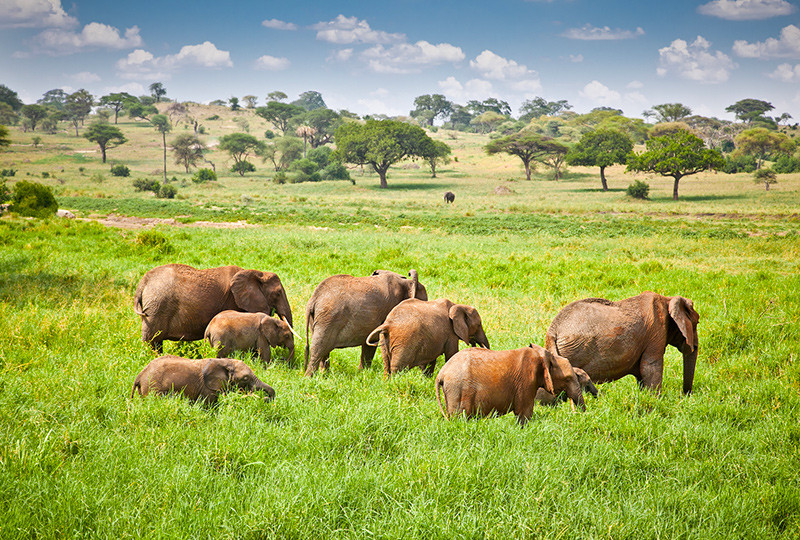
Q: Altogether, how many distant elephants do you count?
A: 1